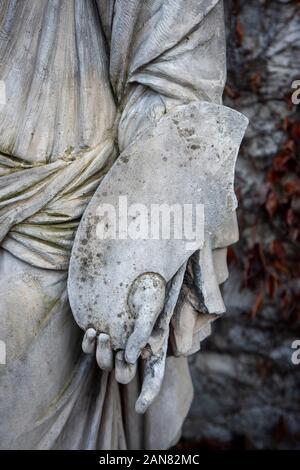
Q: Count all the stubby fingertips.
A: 3